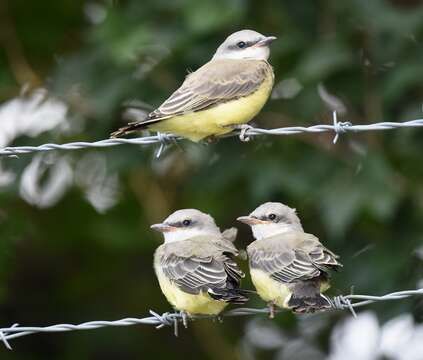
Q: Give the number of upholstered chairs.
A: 0